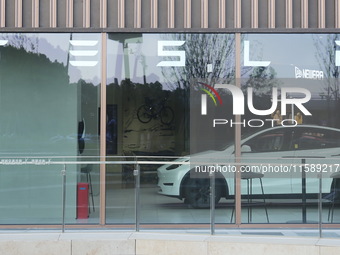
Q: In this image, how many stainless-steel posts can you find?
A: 4